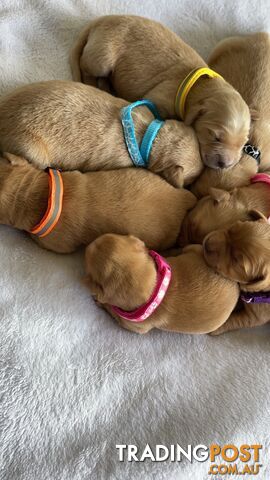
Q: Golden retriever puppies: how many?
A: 7